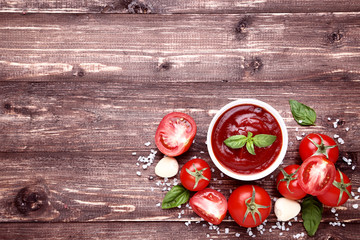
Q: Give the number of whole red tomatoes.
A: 5